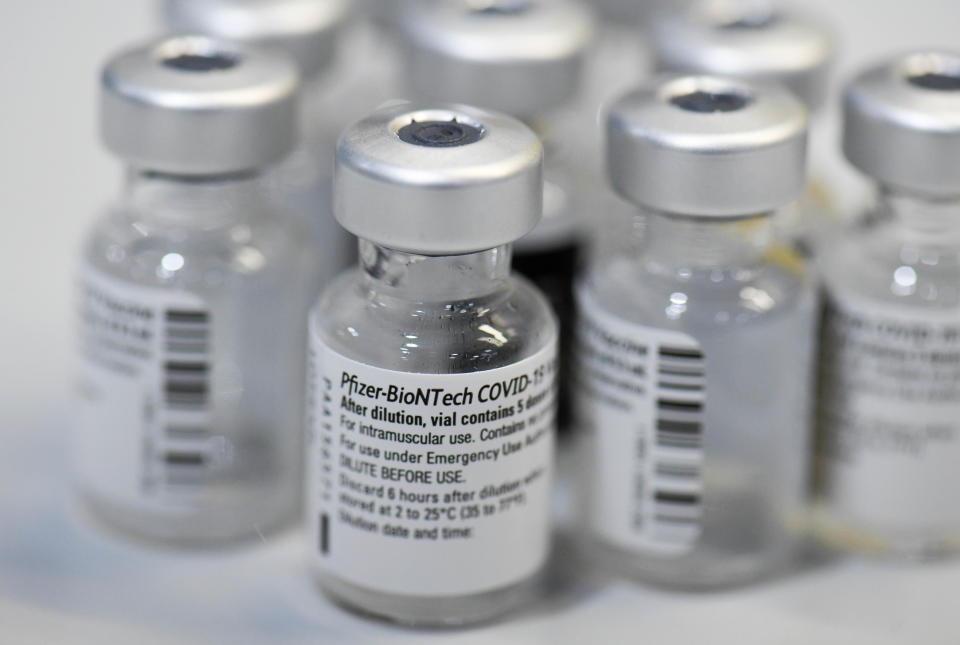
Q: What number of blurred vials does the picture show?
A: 6